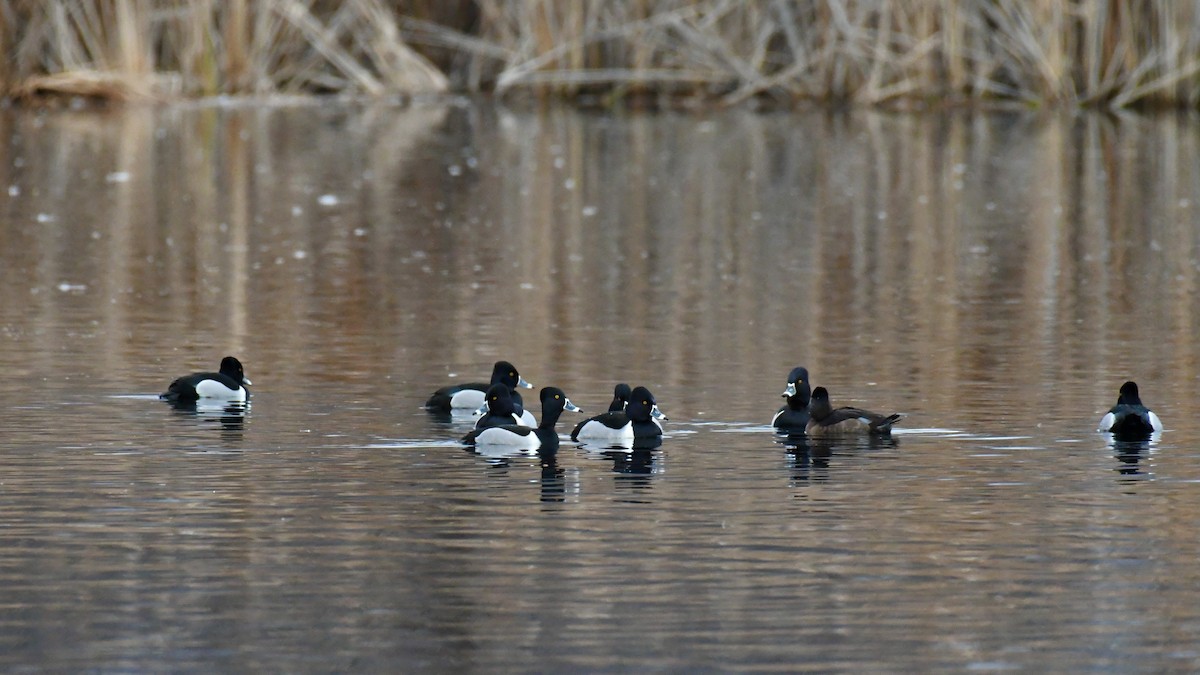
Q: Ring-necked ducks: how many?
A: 9